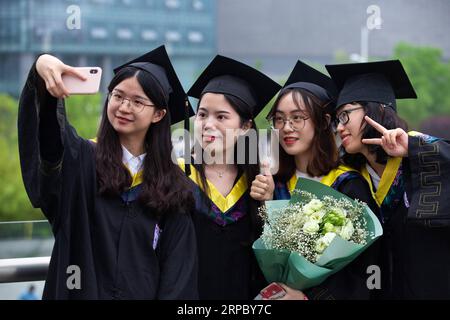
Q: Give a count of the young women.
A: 4